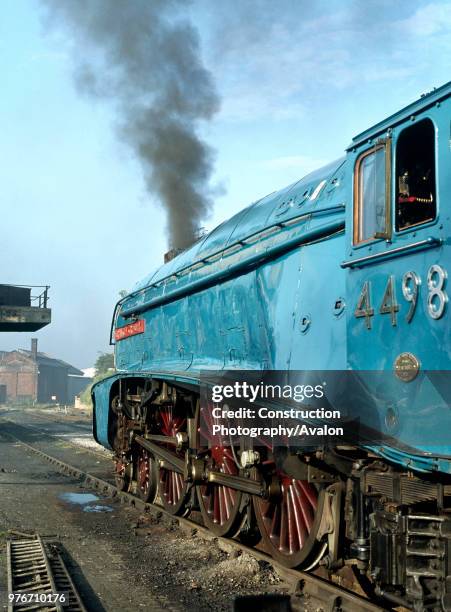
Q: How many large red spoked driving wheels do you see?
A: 3